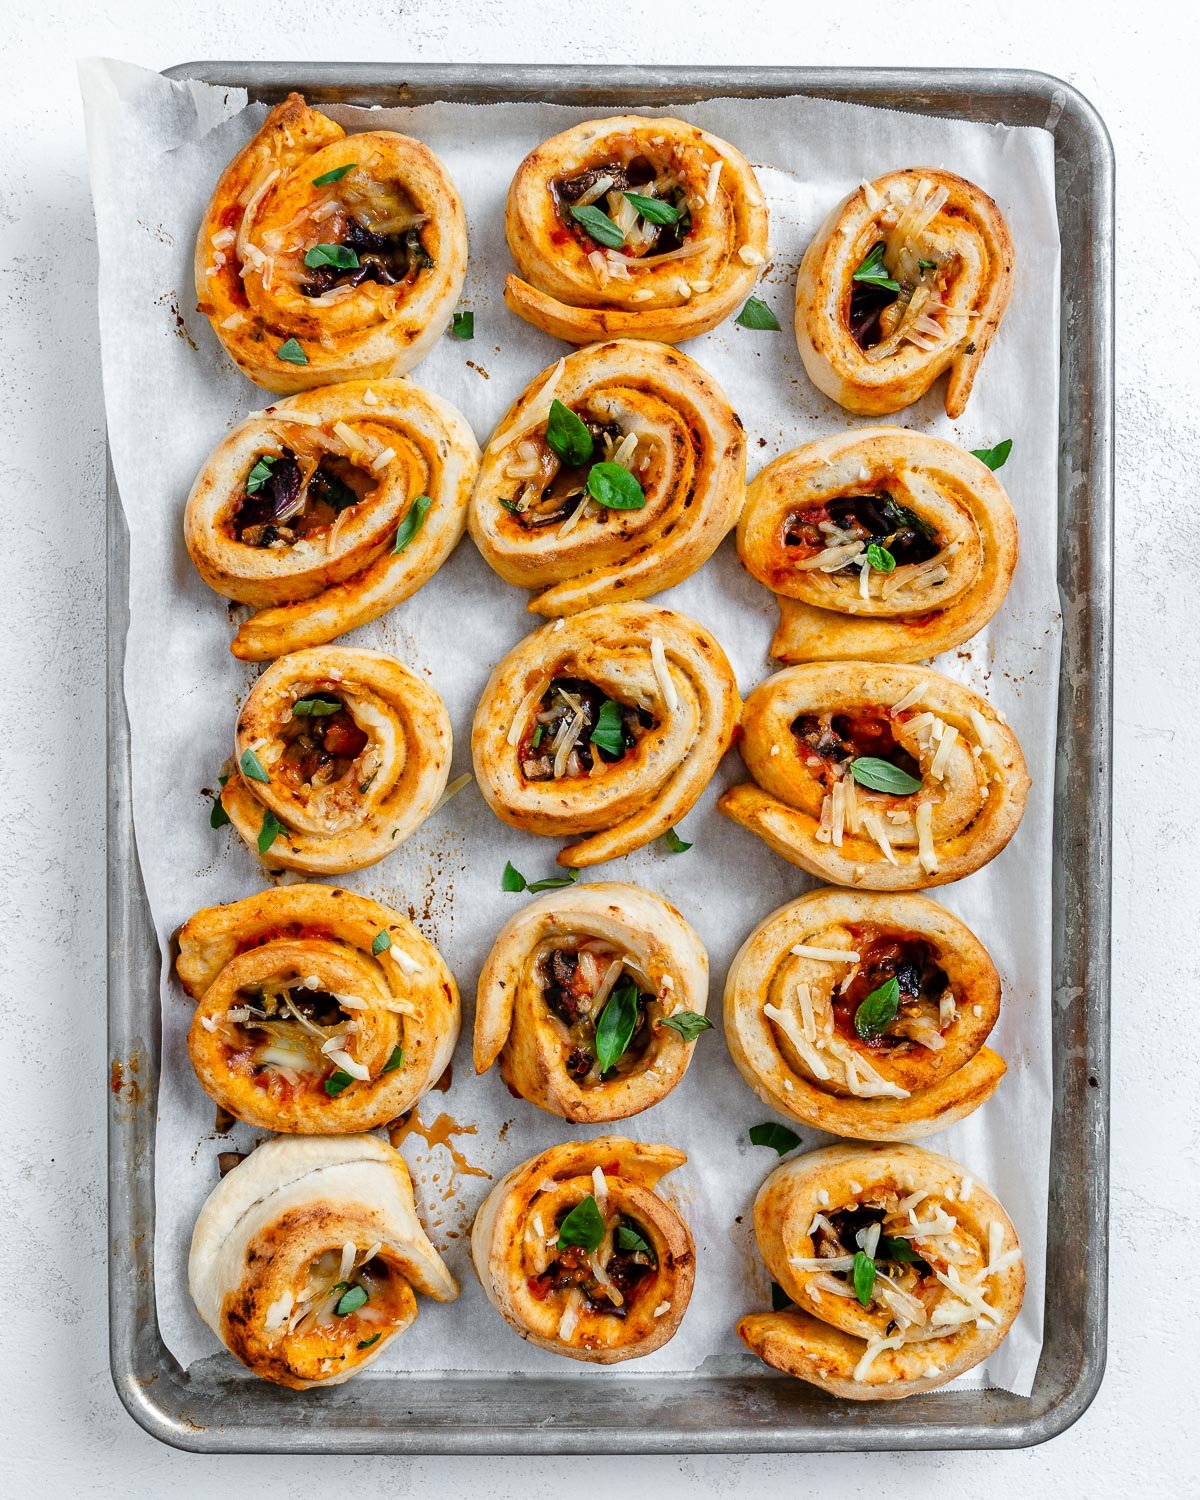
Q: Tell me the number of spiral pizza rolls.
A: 15